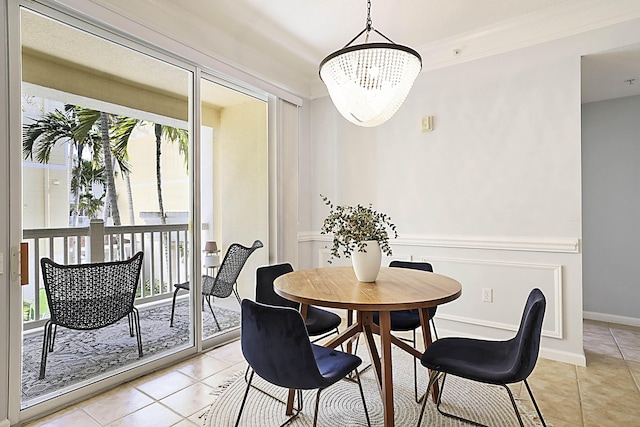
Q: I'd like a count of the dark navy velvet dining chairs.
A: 4